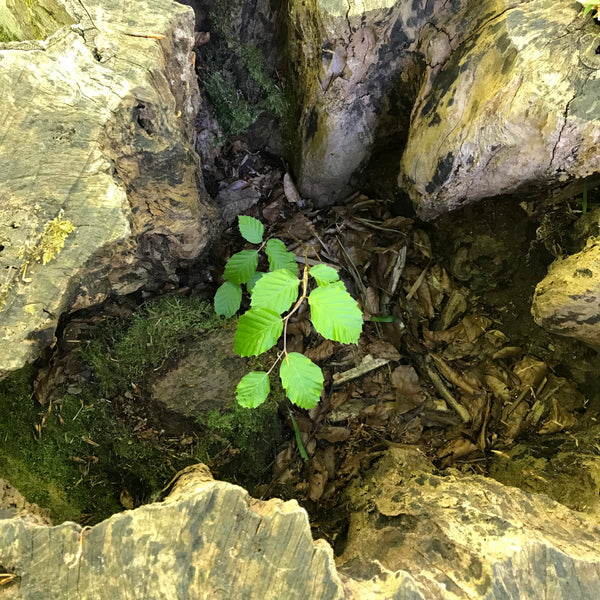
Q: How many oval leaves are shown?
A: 11